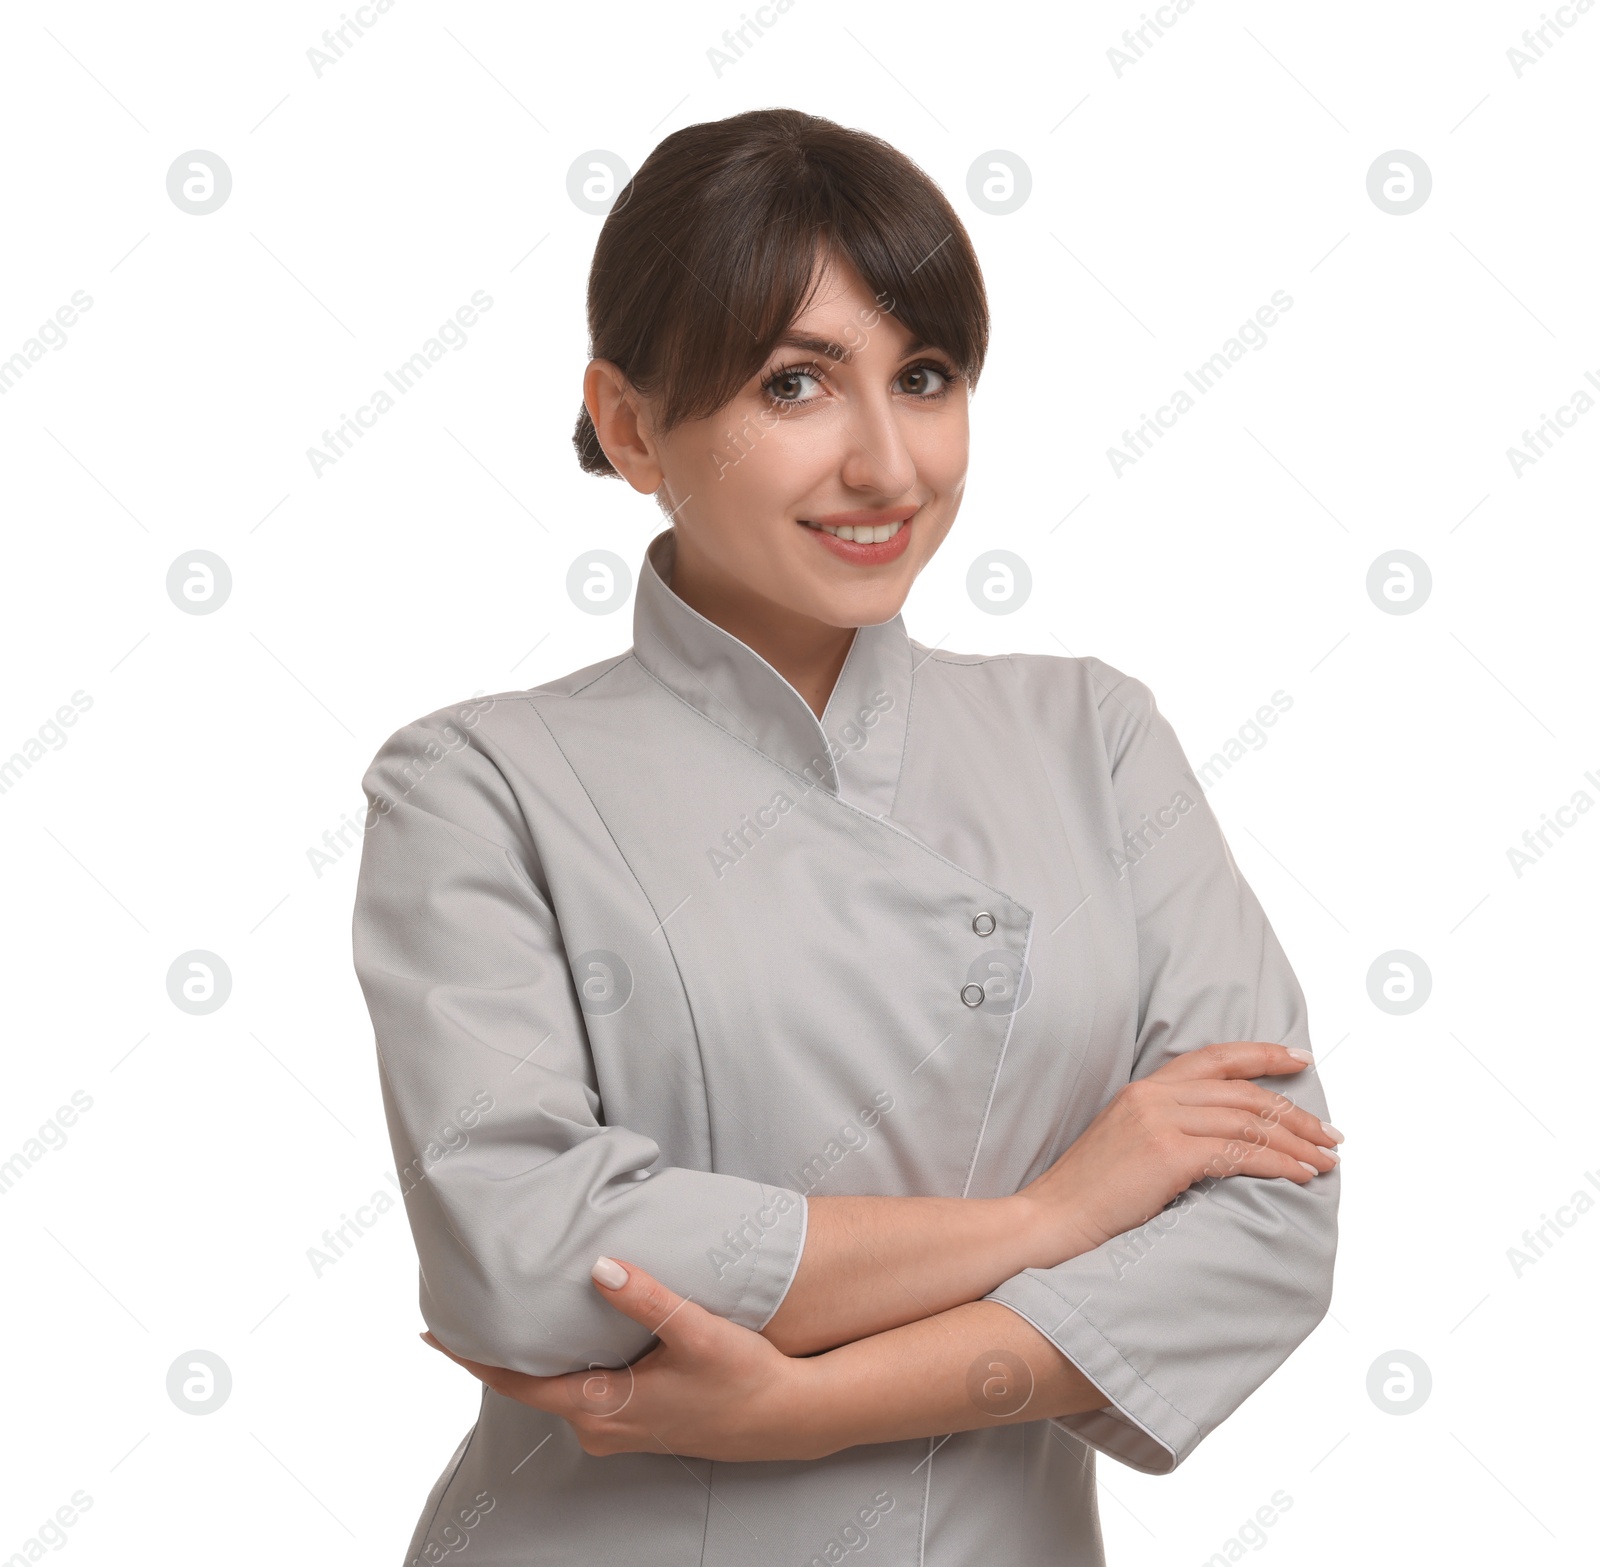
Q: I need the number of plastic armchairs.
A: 0